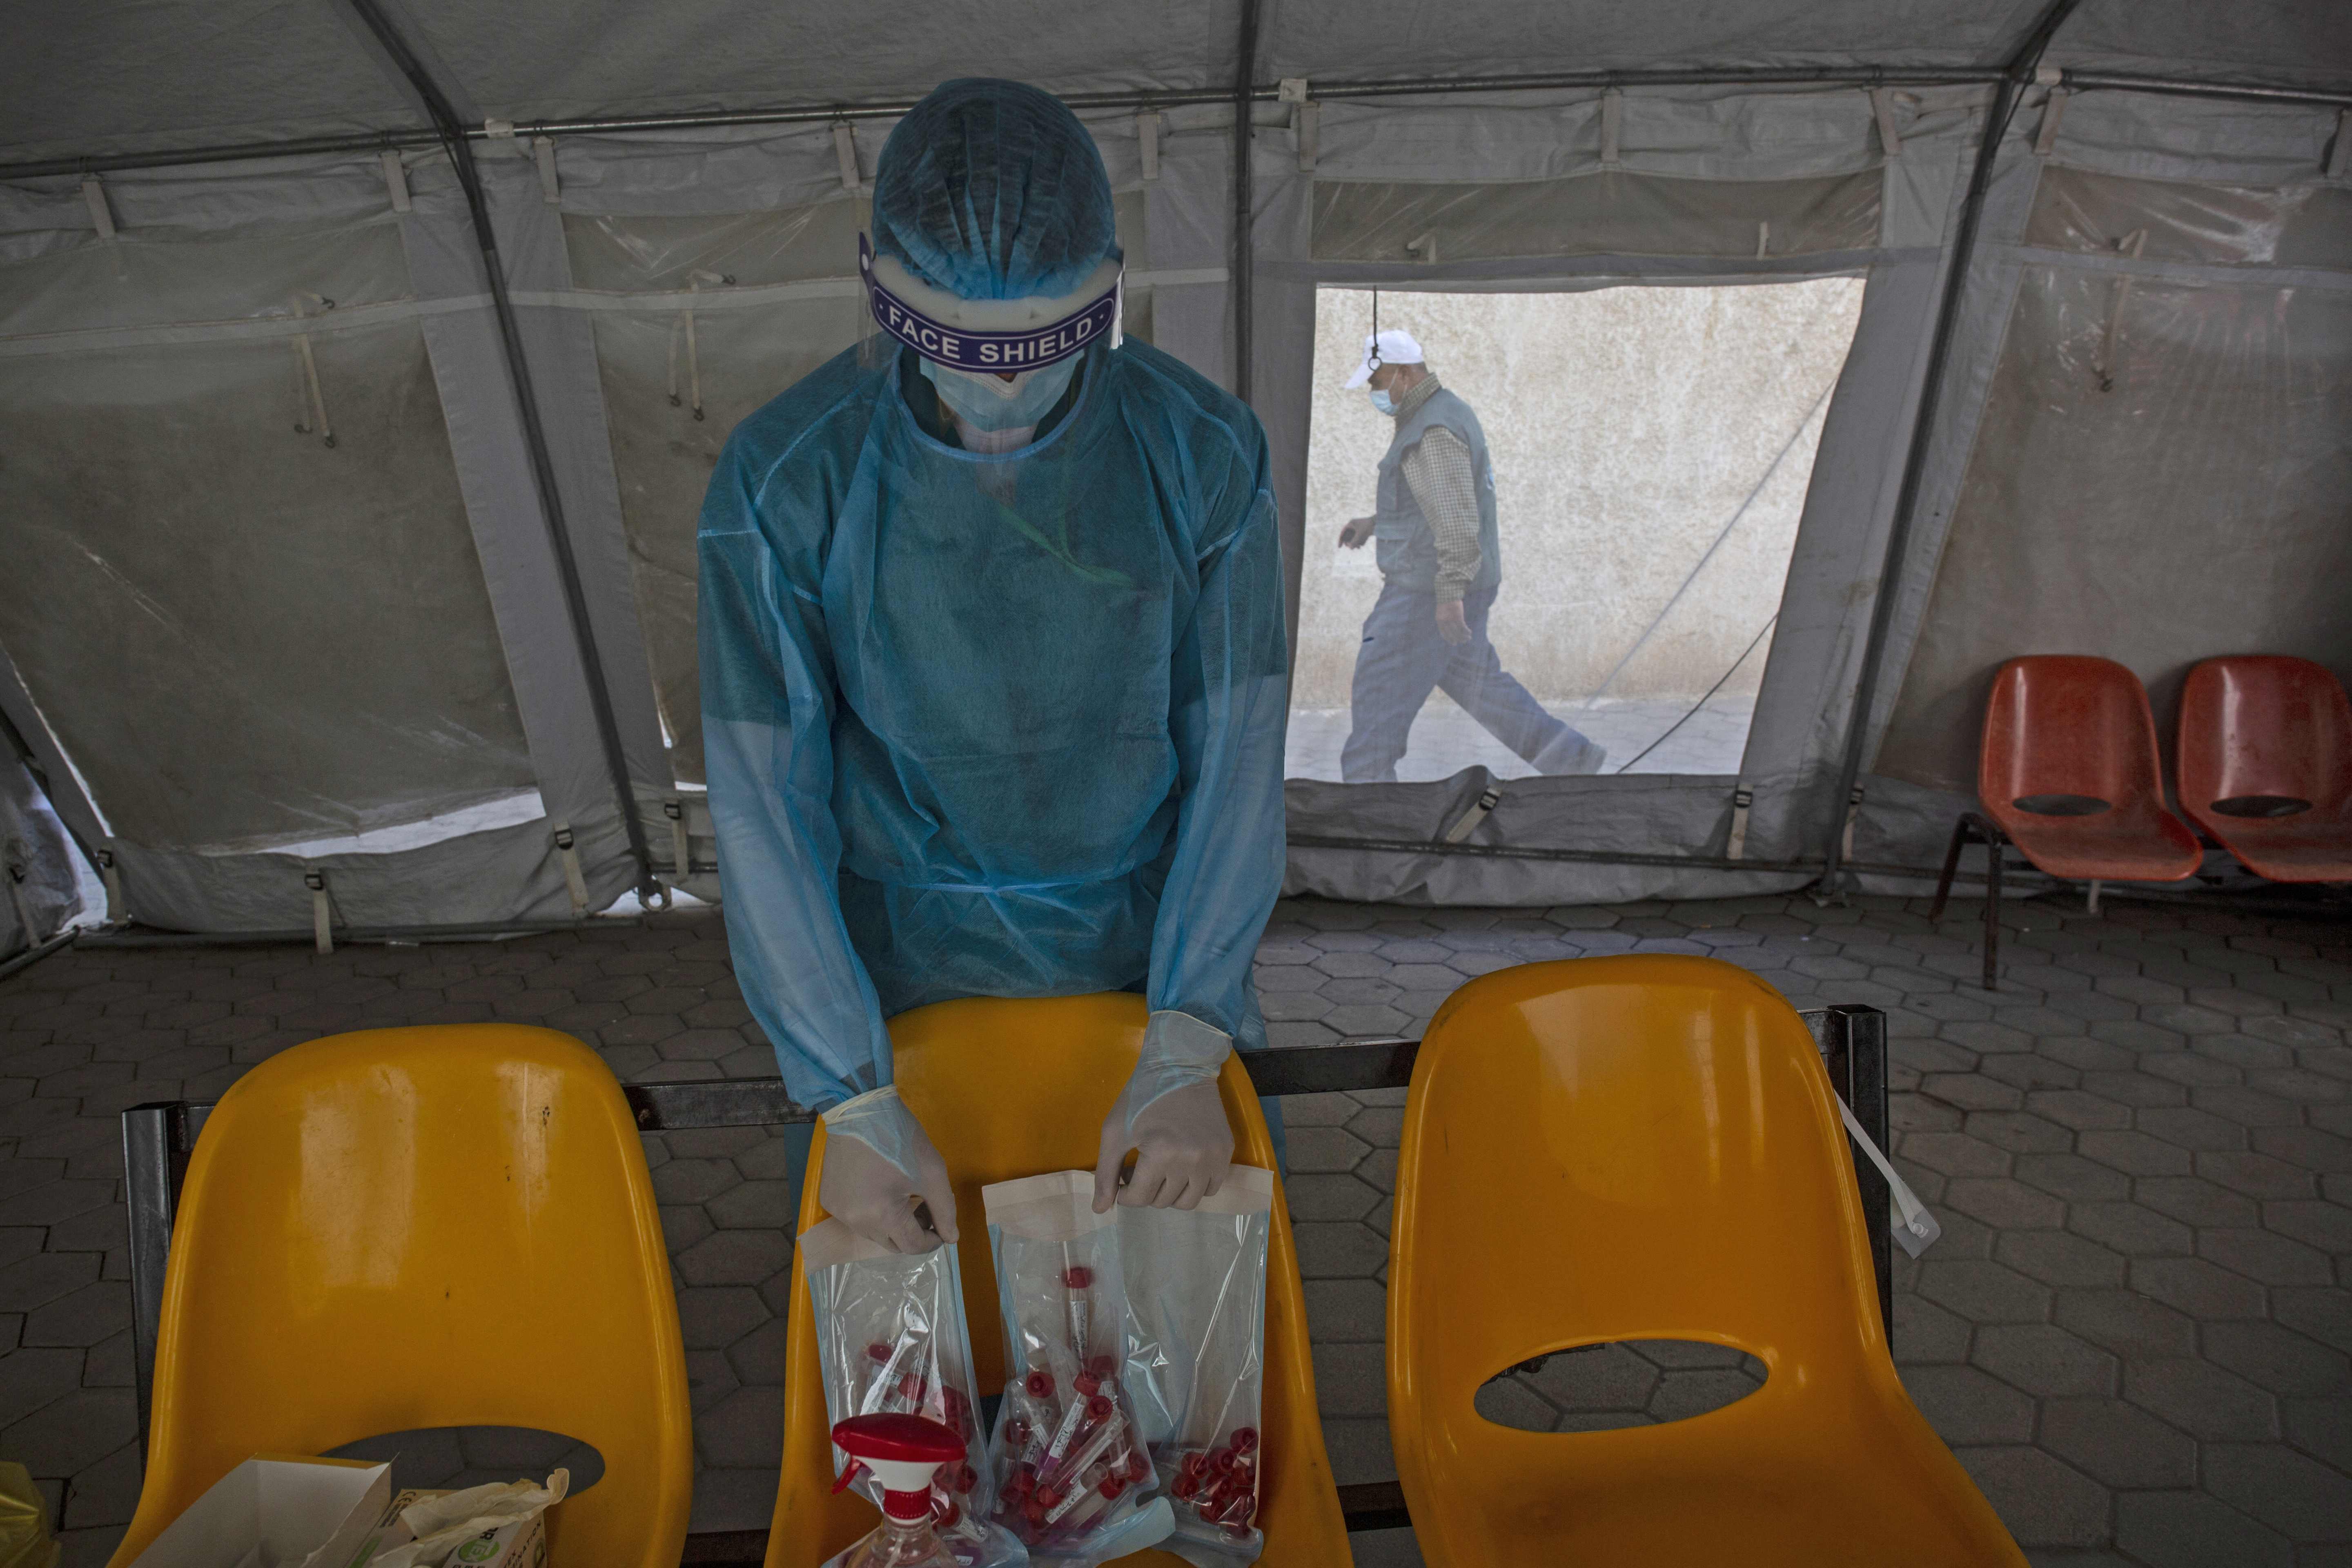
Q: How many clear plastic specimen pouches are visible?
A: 3